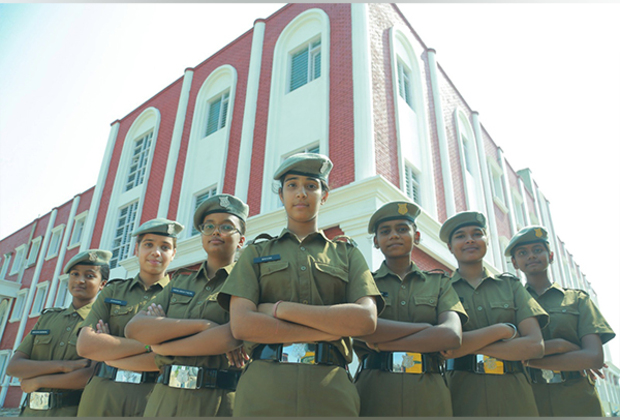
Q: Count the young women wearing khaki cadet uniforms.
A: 7